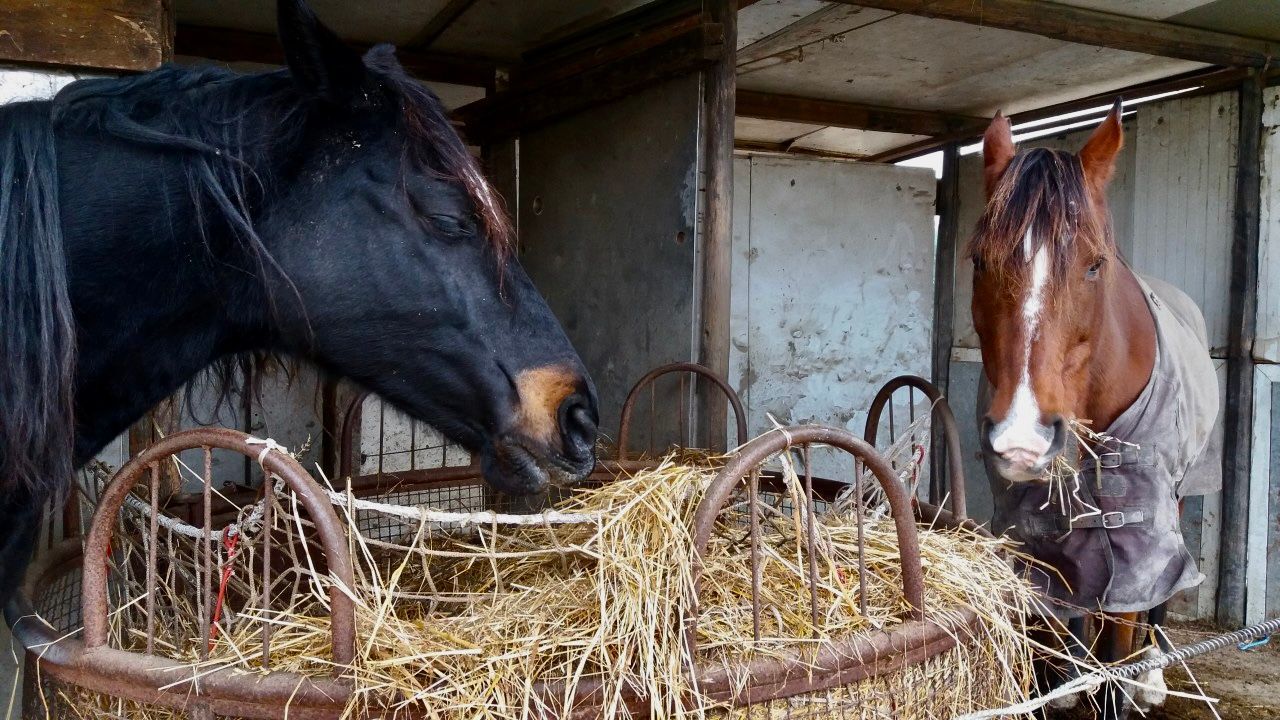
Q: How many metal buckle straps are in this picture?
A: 2